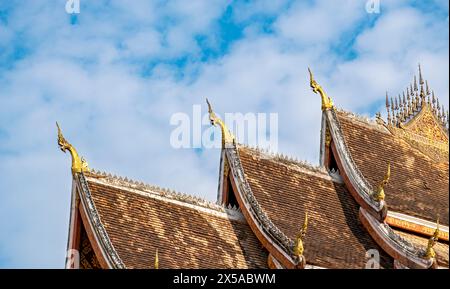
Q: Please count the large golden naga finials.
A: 3